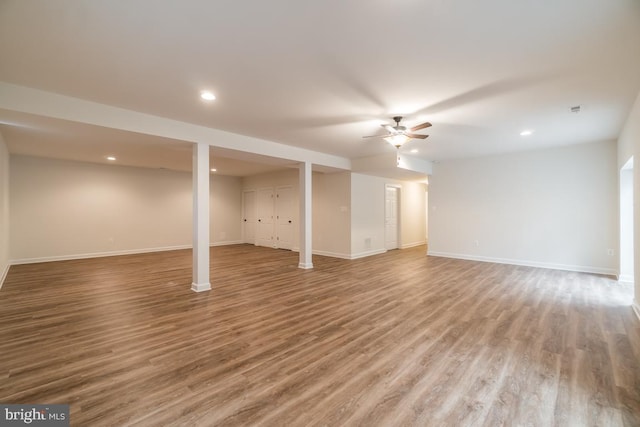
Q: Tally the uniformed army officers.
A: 0